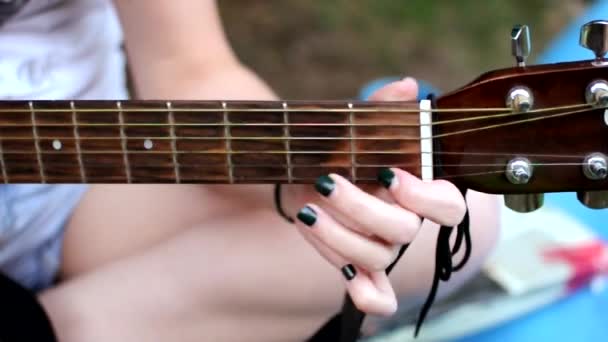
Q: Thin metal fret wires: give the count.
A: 8